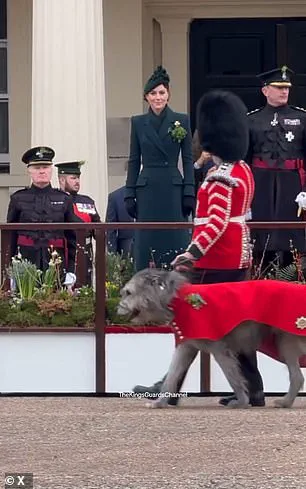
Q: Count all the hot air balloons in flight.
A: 0